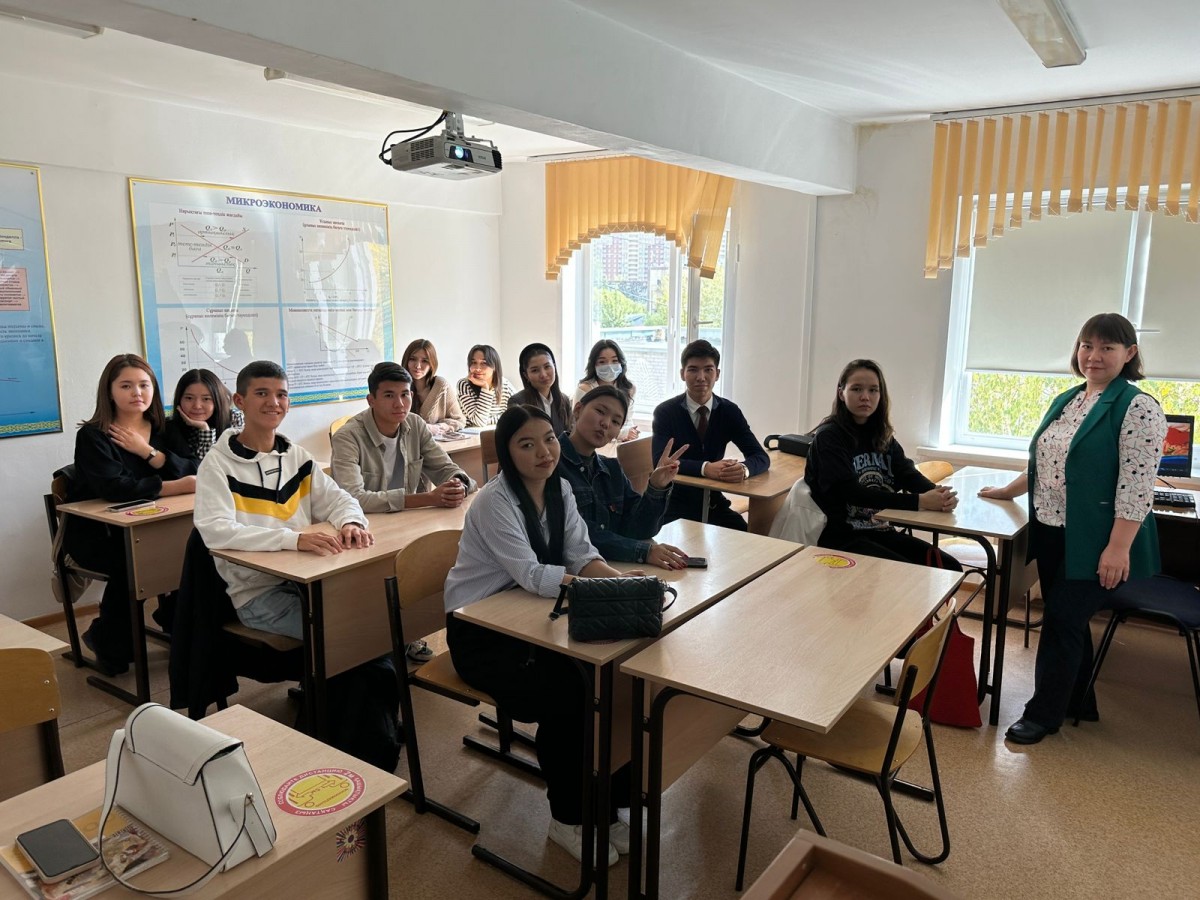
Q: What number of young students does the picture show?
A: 12